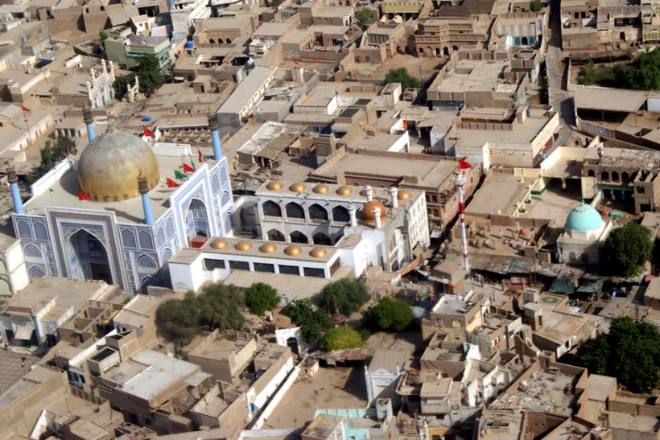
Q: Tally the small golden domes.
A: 11